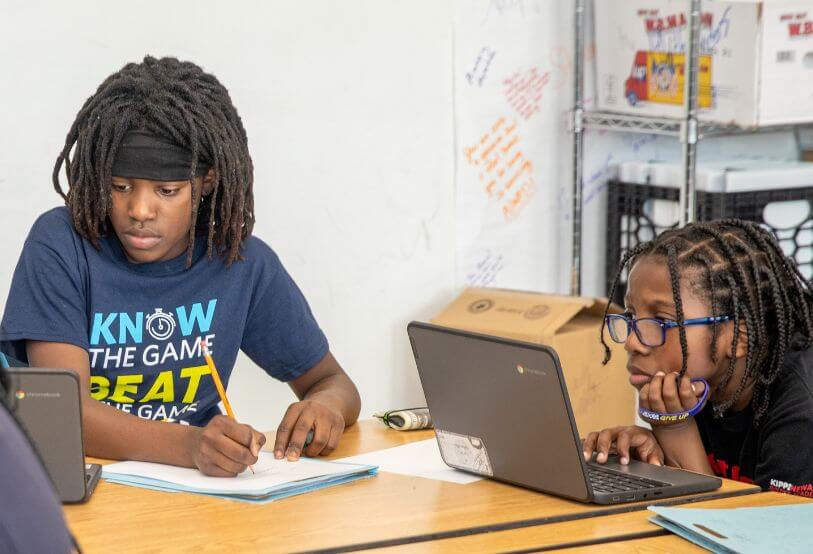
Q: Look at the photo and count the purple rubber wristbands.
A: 1